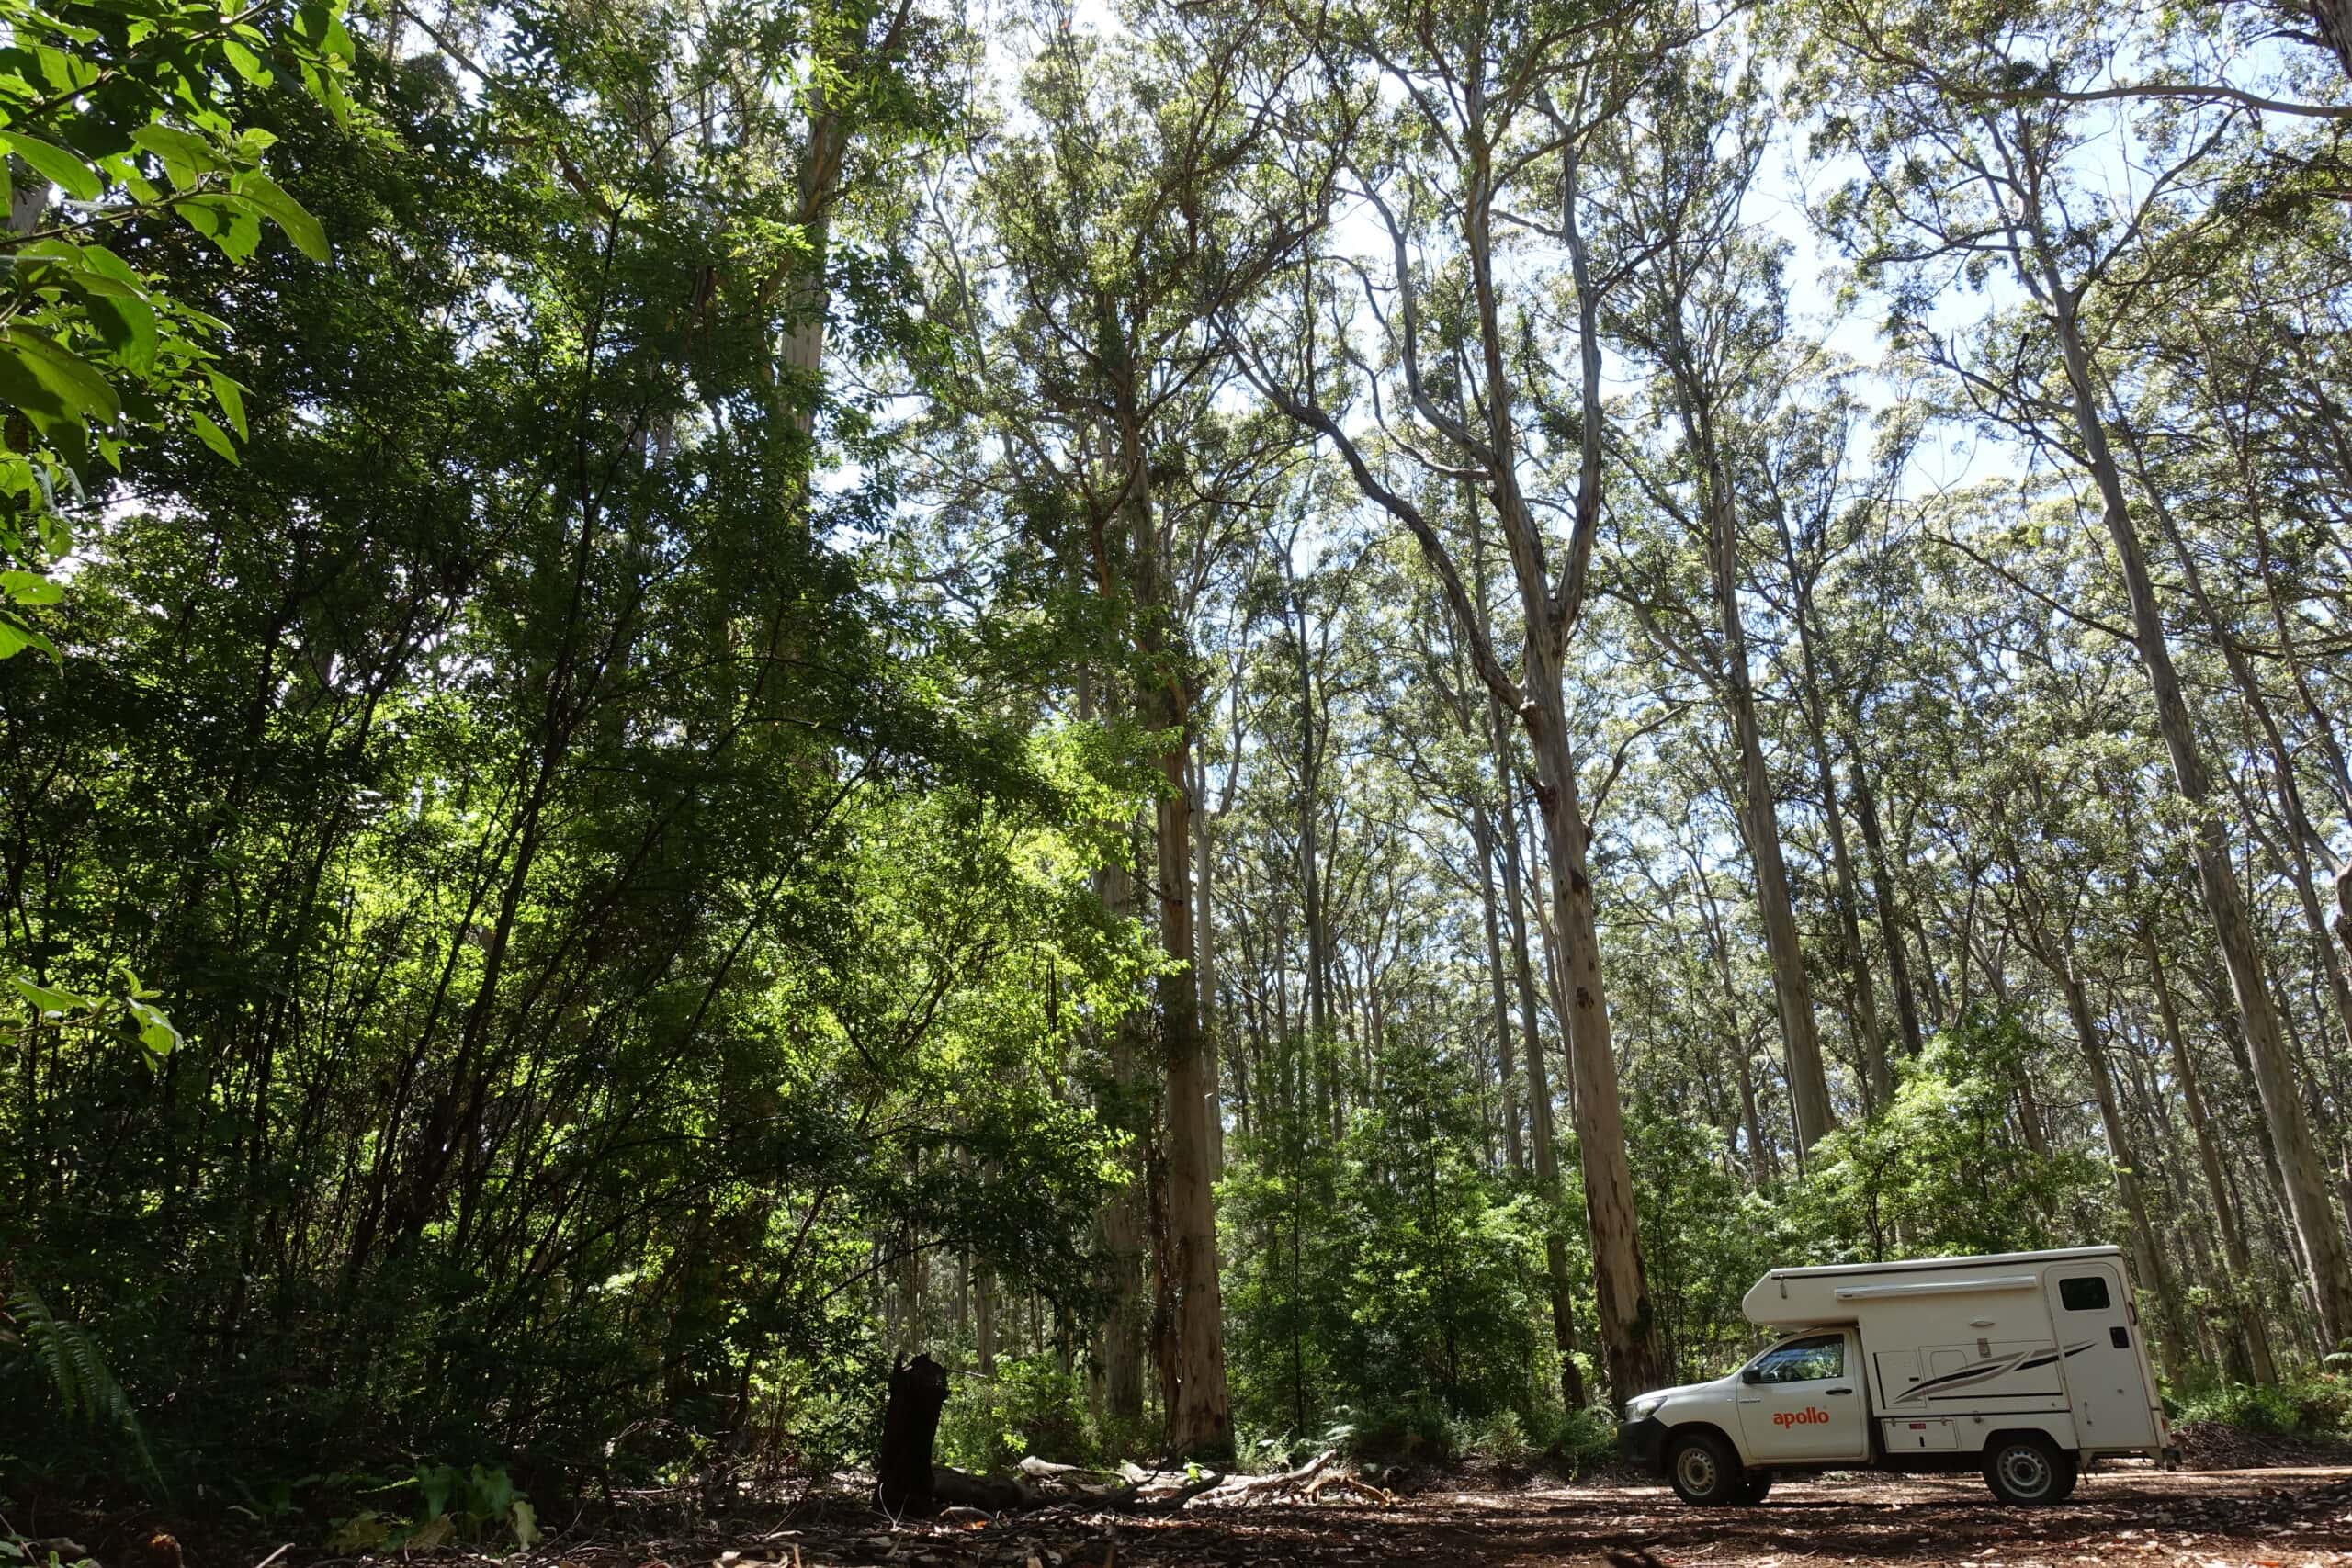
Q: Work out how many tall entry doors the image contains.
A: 1